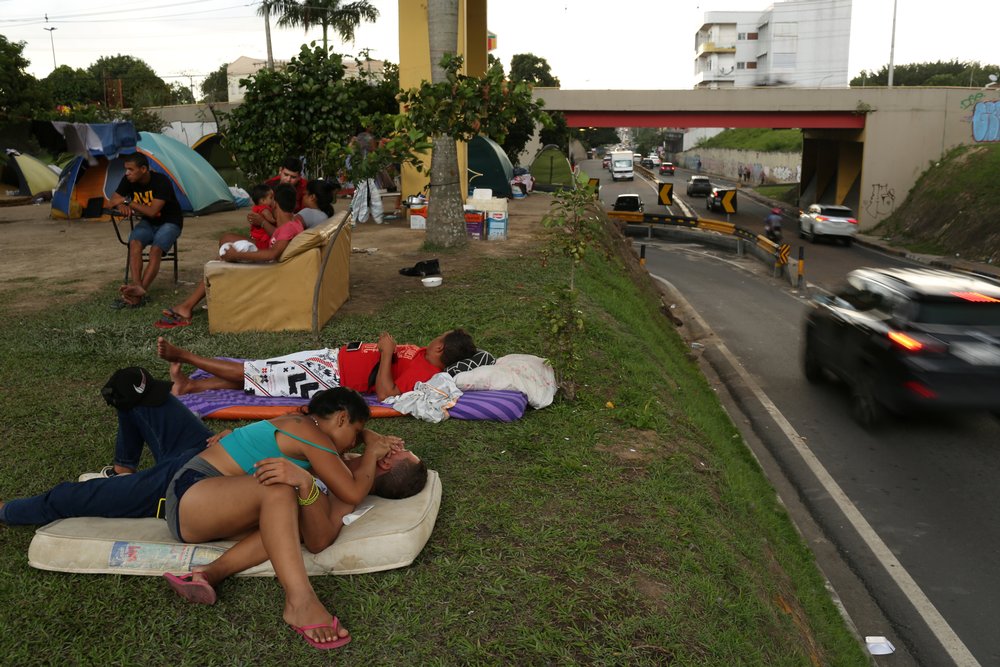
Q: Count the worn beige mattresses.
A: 1